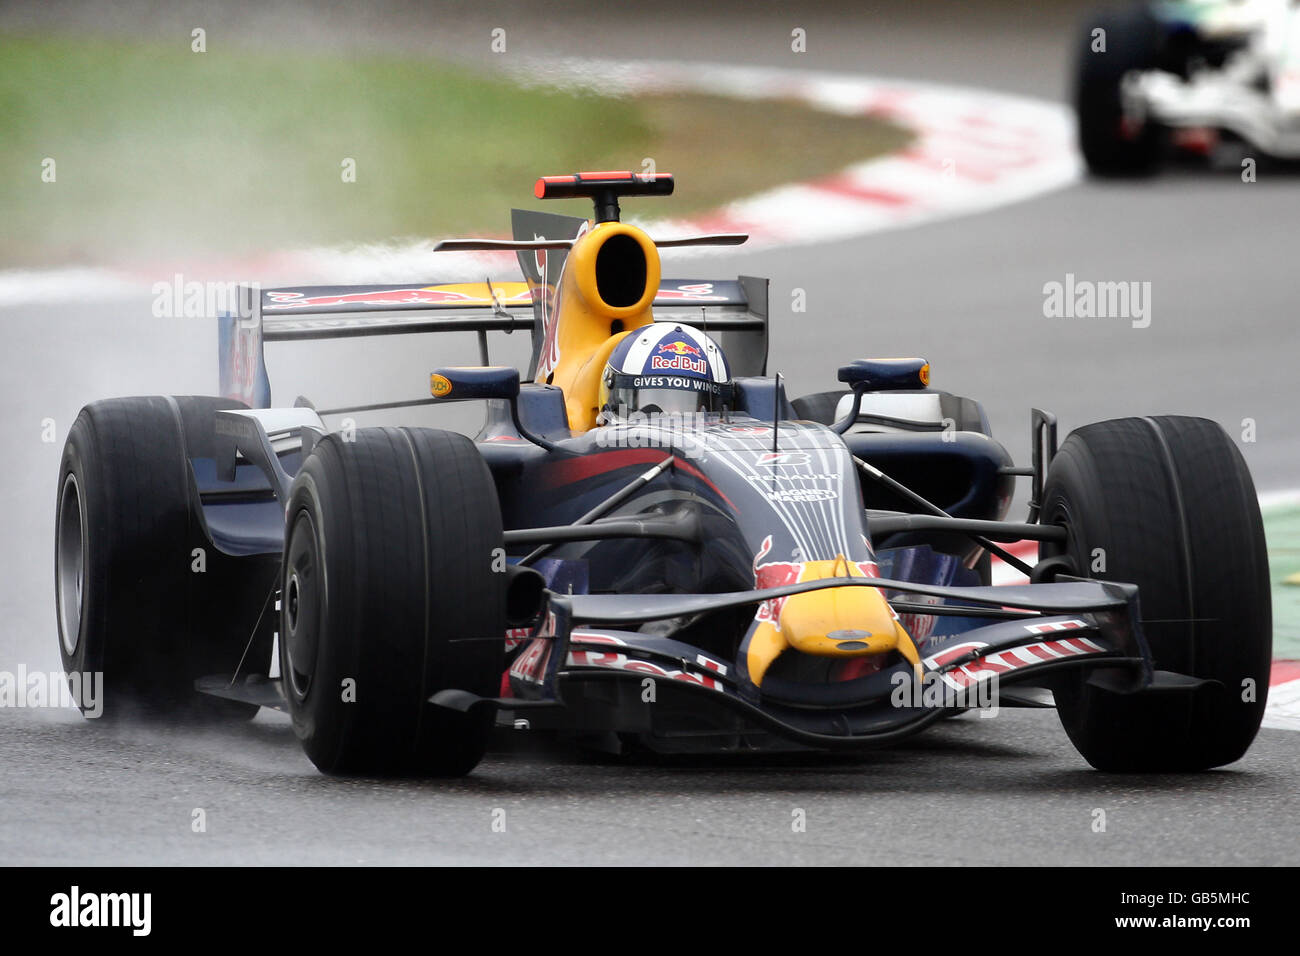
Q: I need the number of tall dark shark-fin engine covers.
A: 1